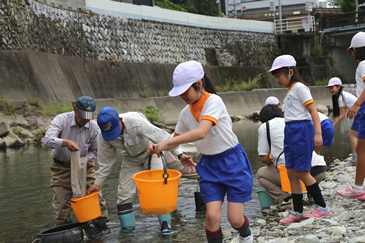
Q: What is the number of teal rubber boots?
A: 2